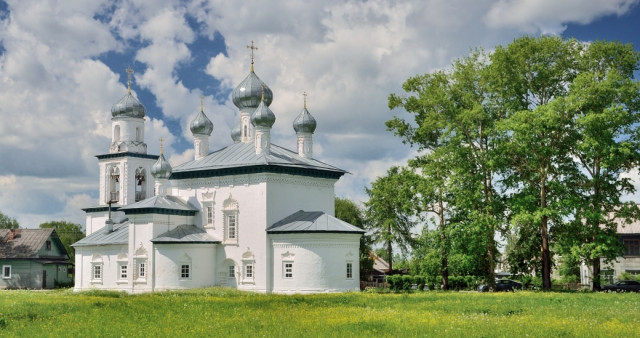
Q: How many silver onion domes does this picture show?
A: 7